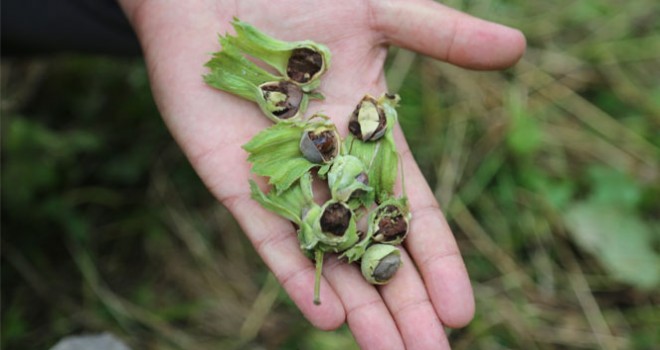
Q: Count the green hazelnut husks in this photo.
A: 8